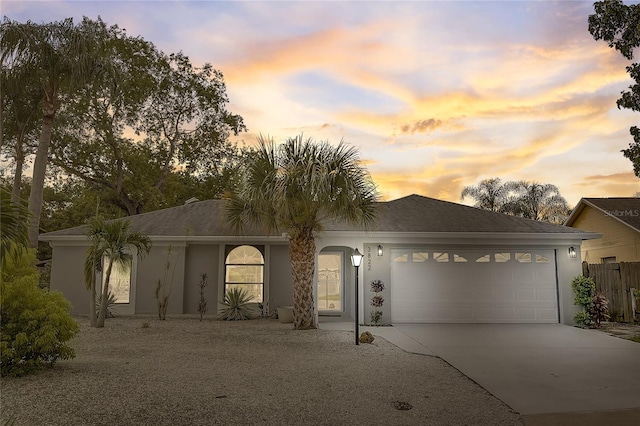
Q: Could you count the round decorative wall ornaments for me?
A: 3